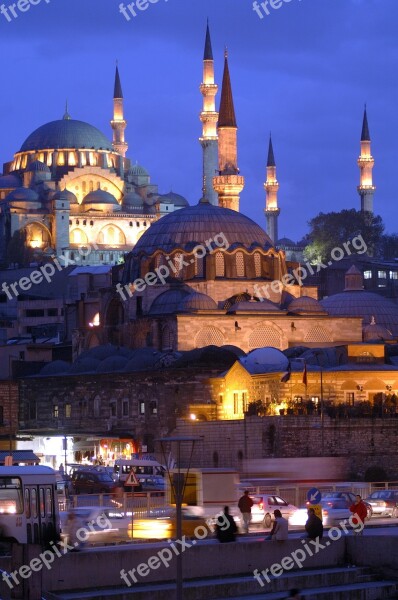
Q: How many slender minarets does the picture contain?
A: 5